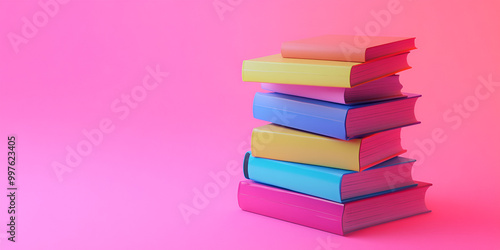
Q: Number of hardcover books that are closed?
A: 7